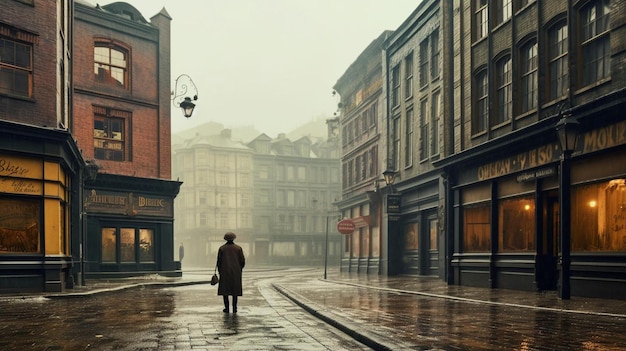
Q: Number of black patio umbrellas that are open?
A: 0